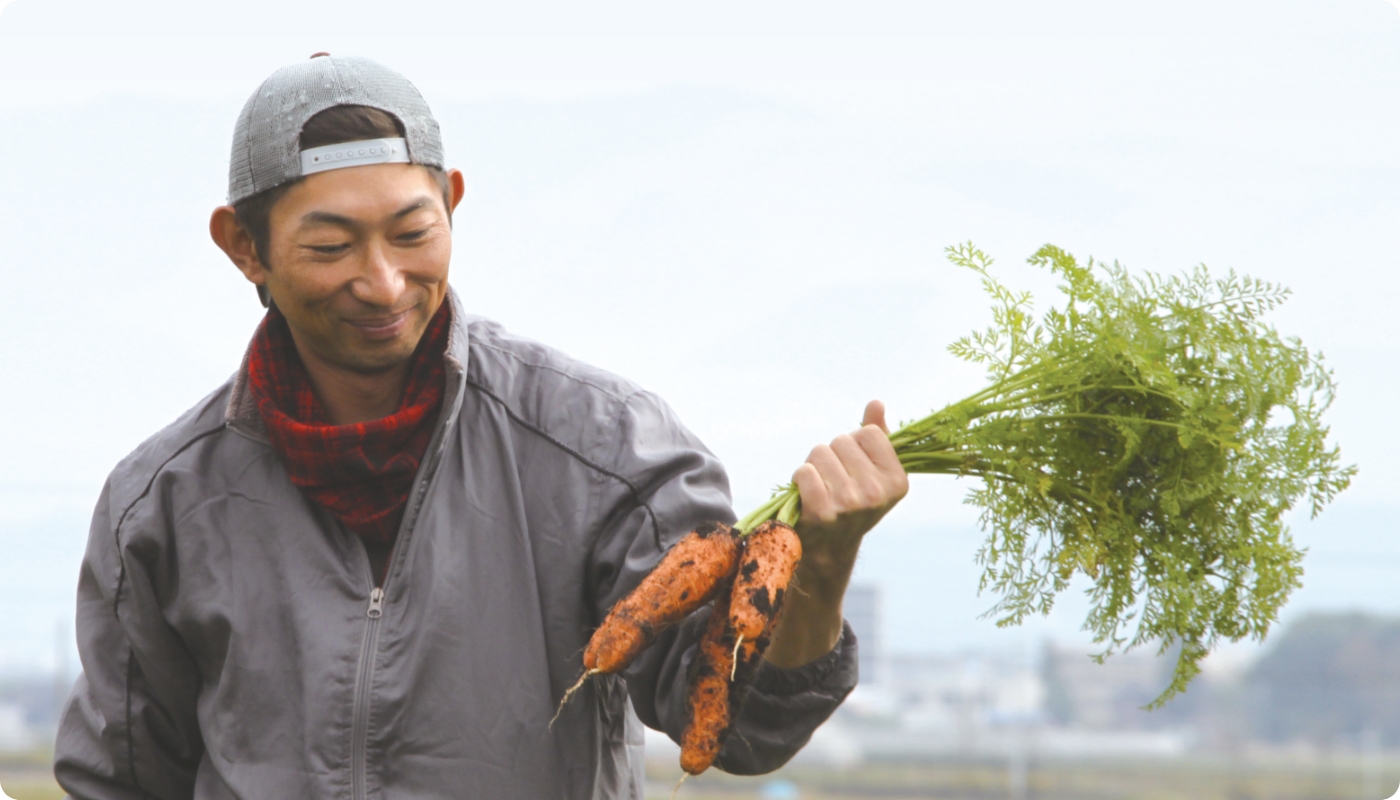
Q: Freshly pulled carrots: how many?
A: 3